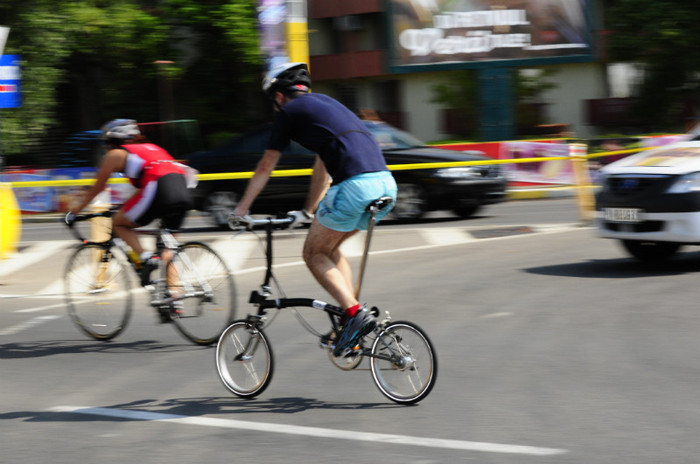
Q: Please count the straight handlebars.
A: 1